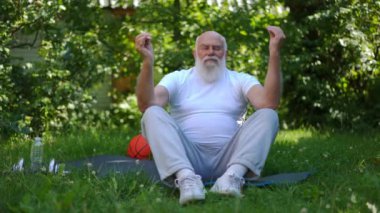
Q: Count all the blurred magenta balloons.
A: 0